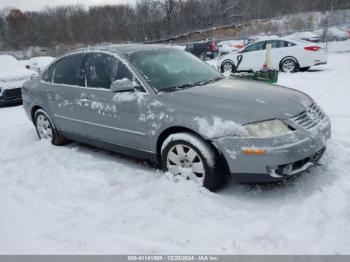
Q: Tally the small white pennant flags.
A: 0